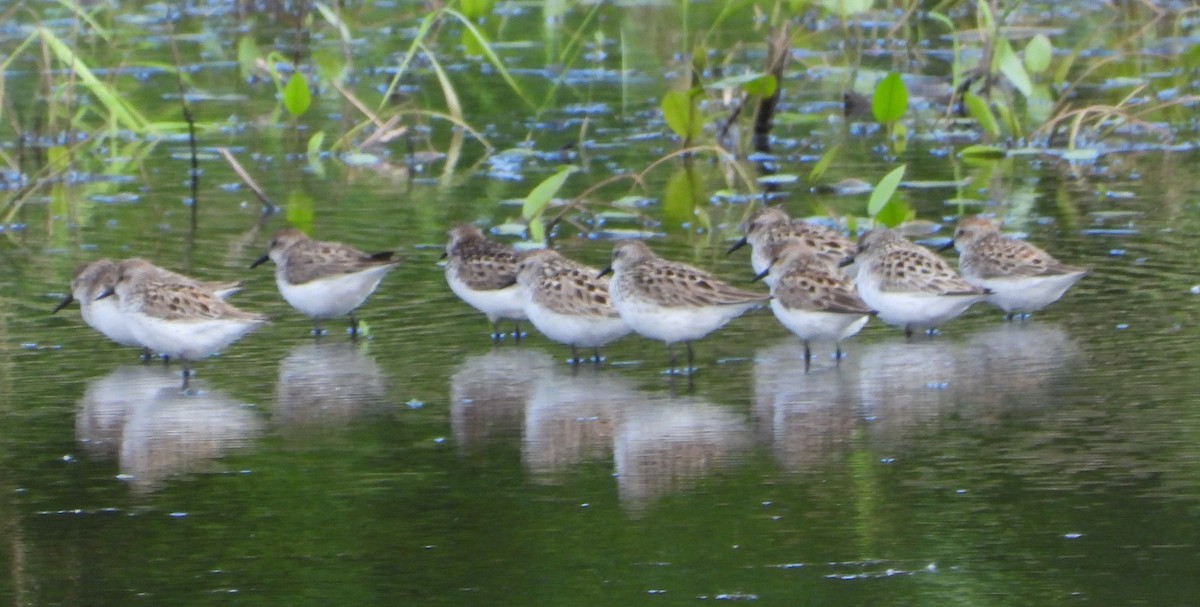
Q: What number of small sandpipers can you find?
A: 10